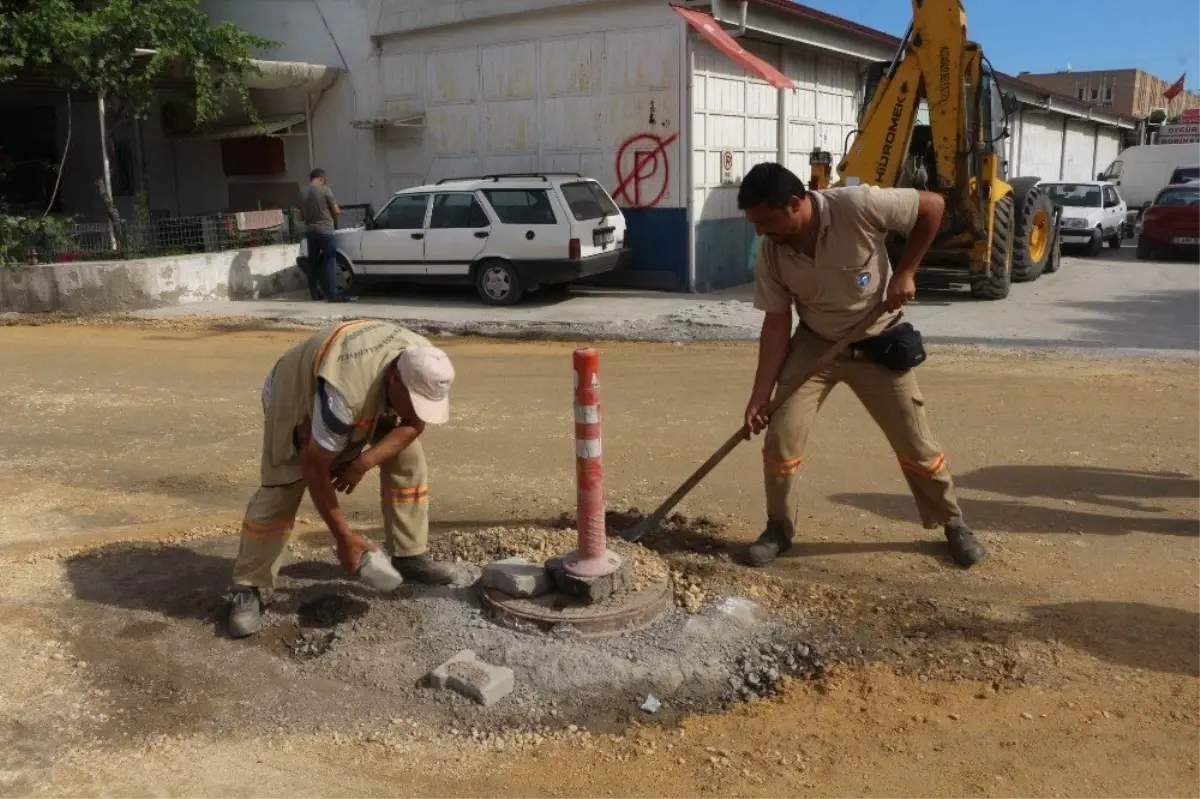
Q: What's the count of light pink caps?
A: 1